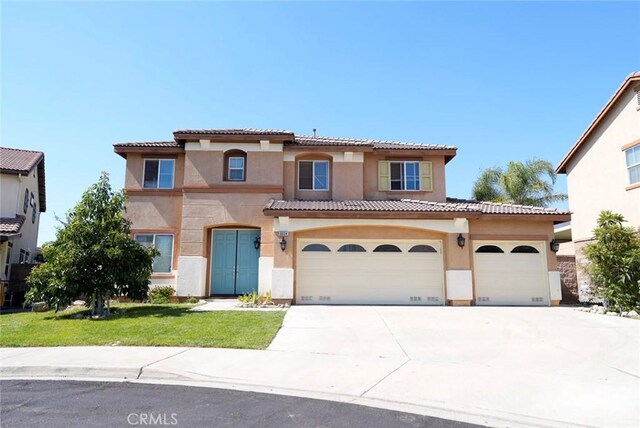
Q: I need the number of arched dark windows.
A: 6